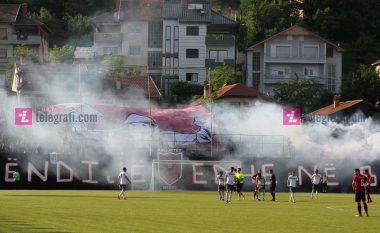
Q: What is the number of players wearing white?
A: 6